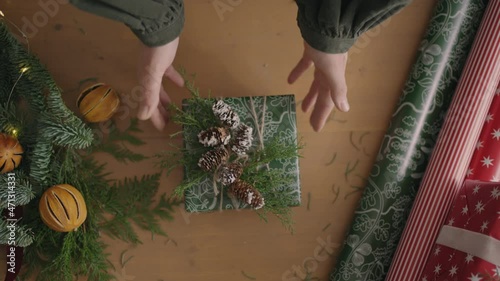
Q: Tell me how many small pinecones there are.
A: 6